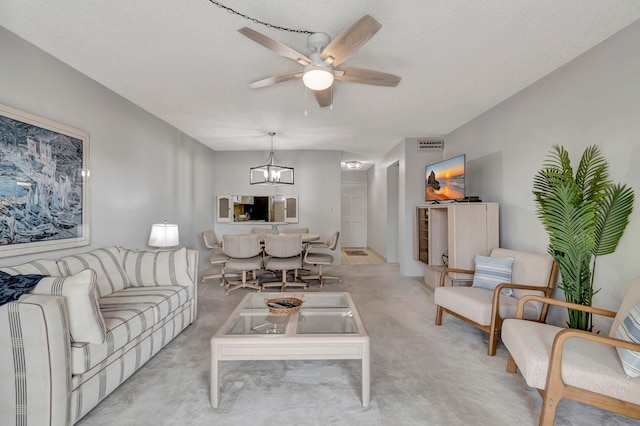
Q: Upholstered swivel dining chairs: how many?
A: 6